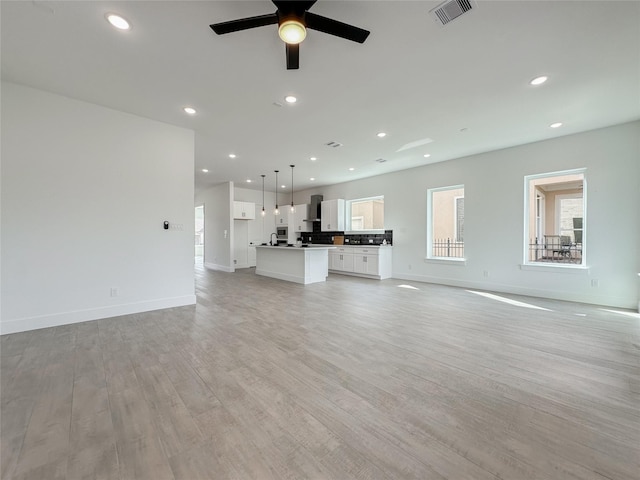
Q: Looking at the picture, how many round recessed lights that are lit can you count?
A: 14